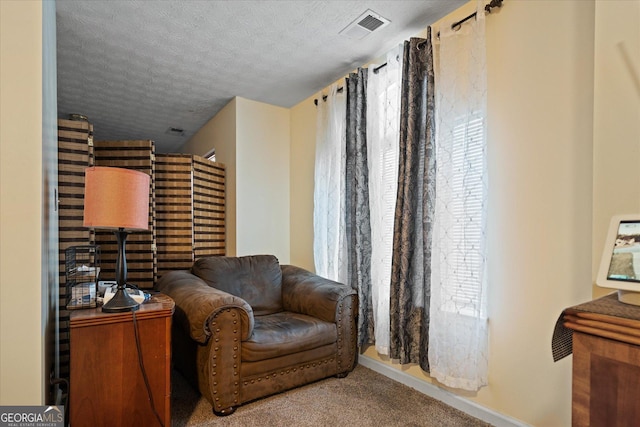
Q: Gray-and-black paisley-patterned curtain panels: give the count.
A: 2